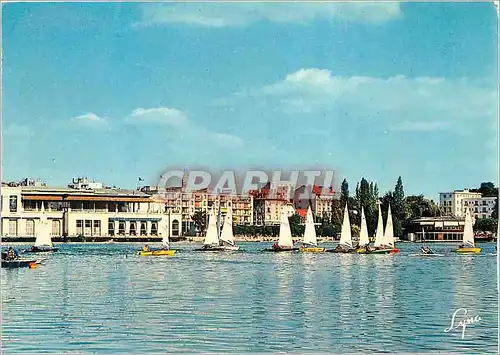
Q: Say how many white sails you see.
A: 11